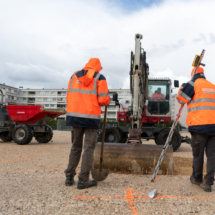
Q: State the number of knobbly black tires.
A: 5